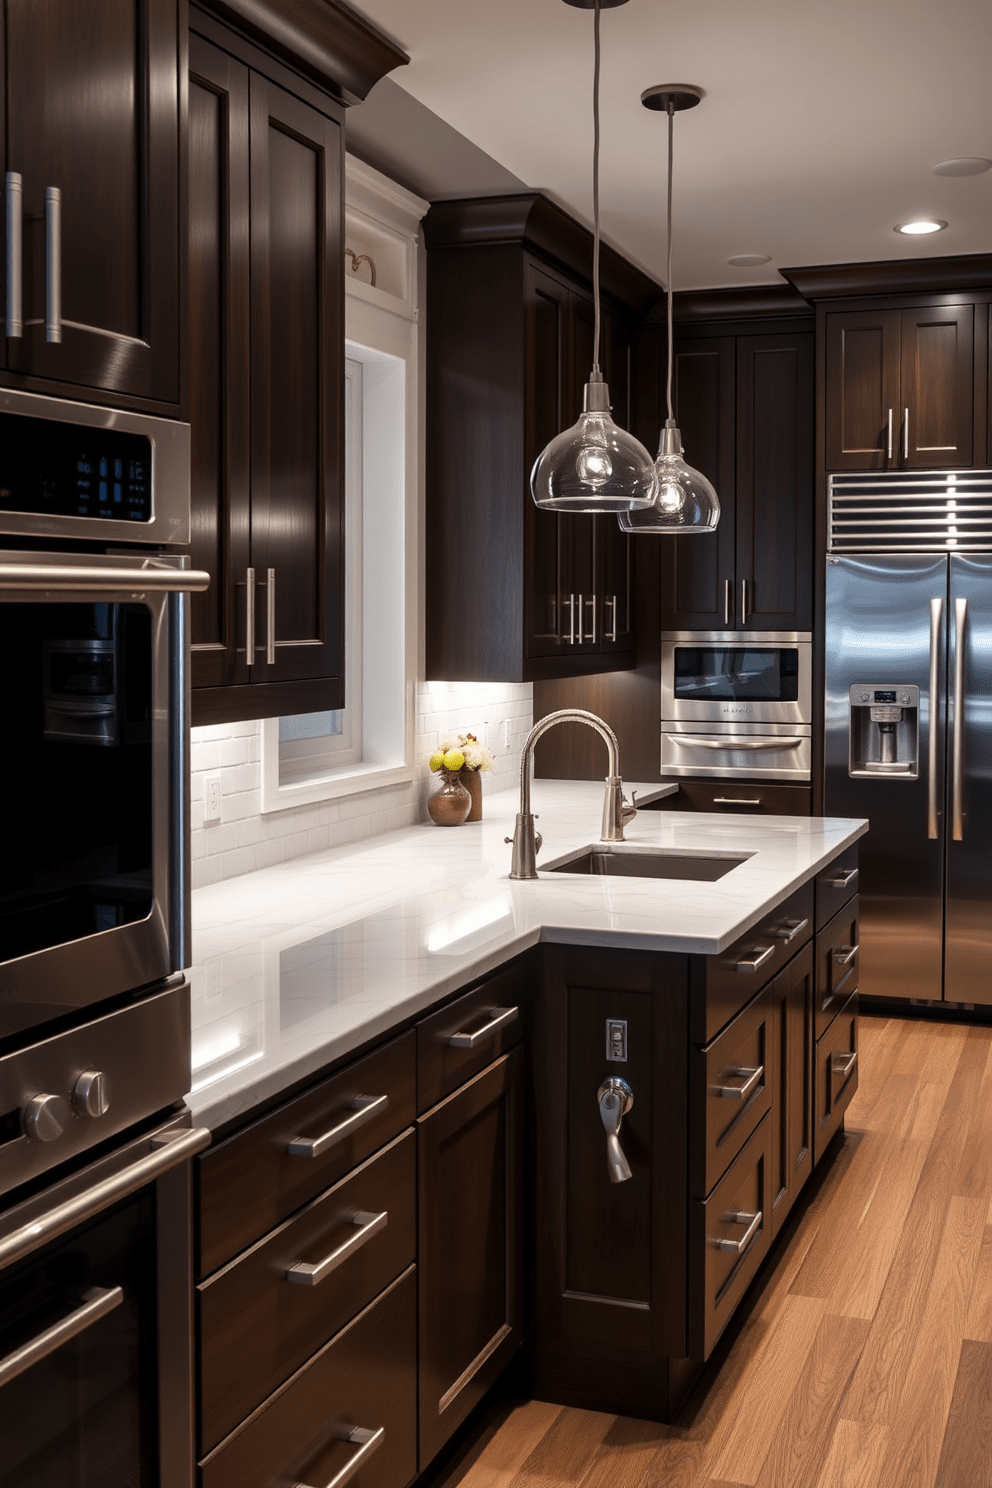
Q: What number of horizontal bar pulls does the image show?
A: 12